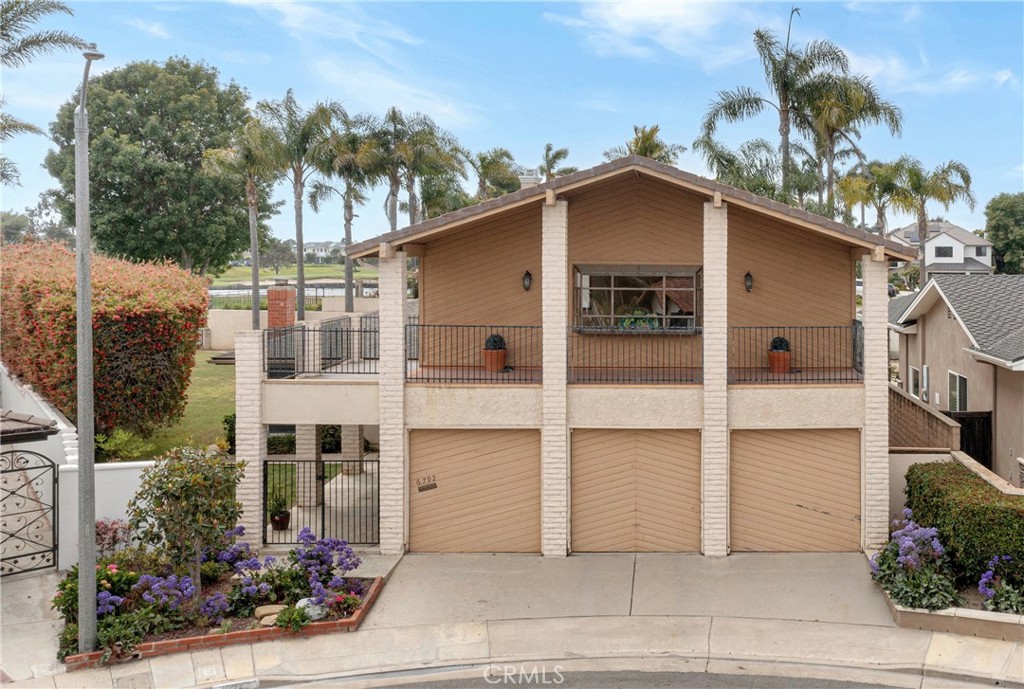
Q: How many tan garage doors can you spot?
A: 3